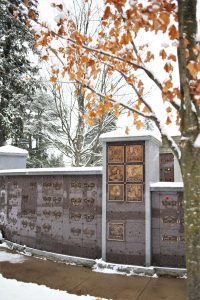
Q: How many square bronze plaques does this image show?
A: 7